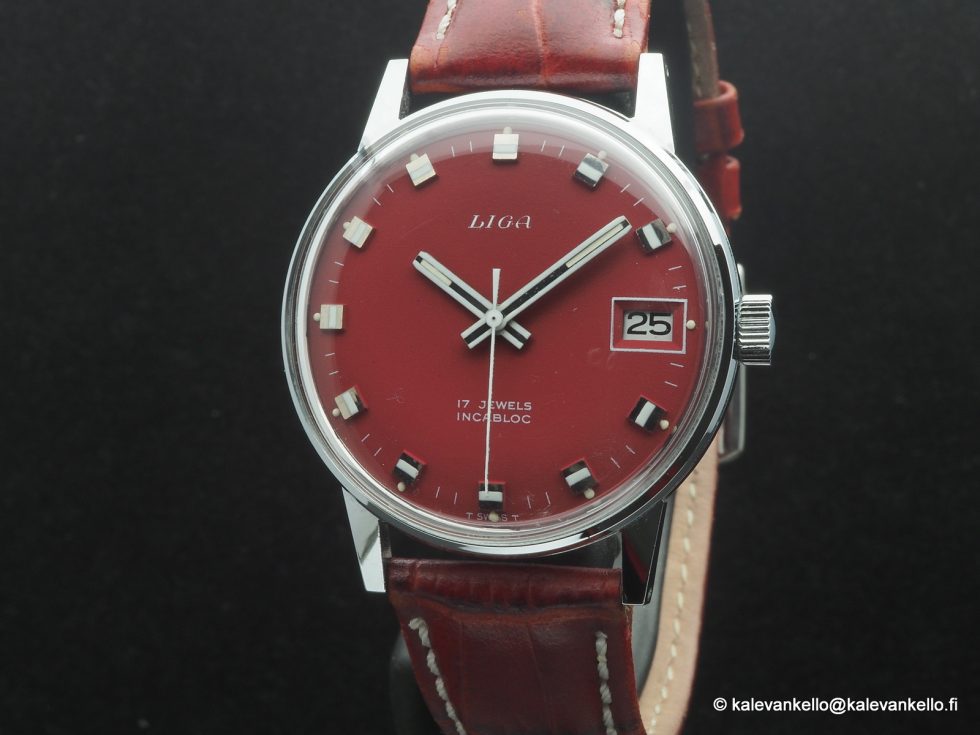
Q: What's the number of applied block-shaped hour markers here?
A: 11